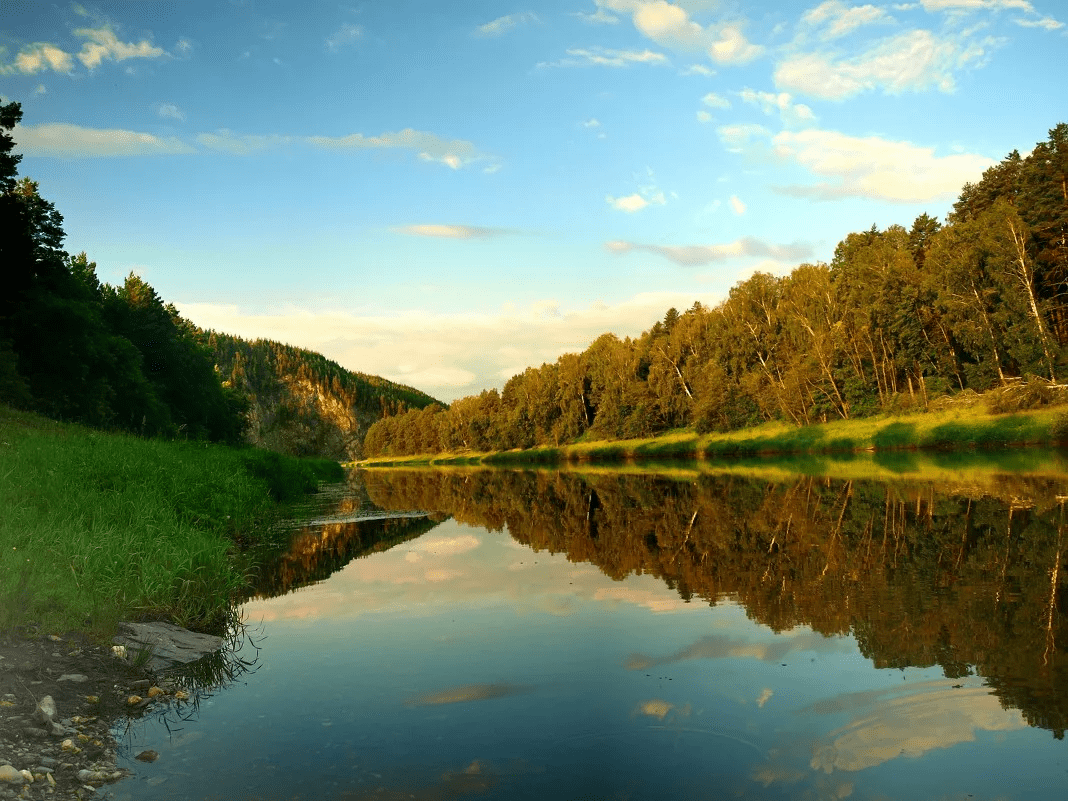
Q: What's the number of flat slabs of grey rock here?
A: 1